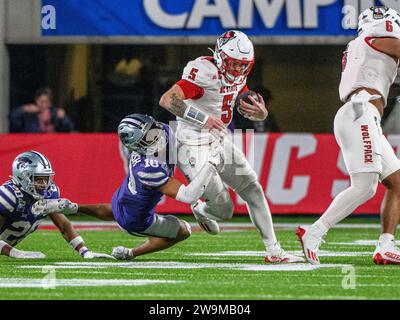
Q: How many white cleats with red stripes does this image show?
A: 4